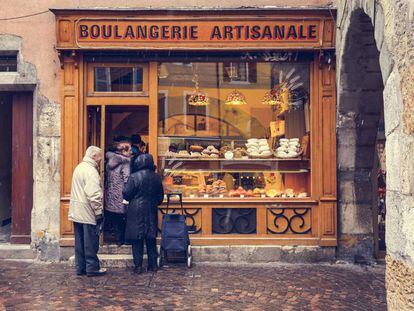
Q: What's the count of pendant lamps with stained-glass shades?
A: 3